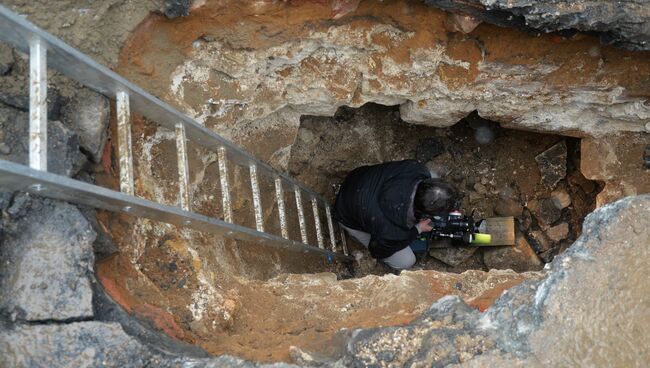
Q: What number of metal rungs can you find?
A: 10